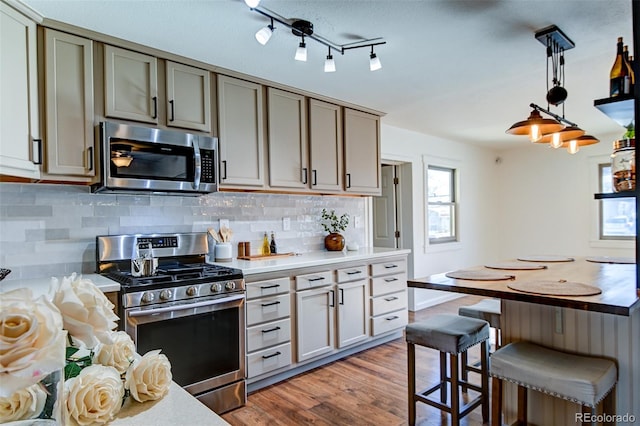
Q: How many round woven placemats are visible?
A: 5